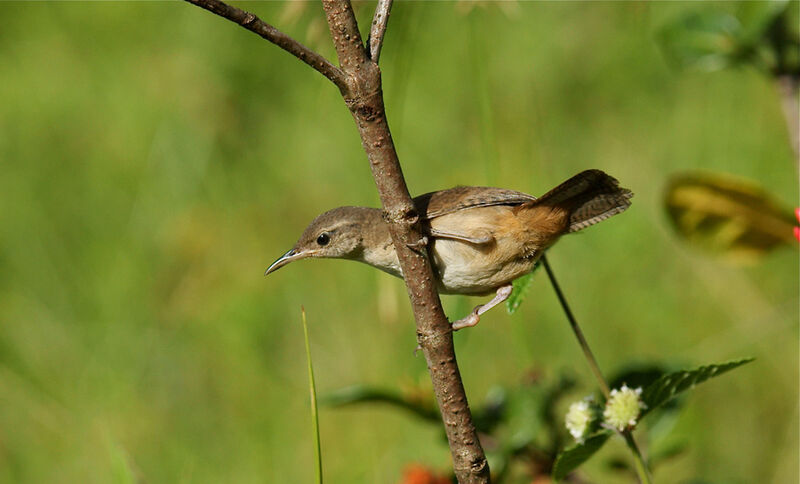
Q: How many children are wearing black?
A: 0